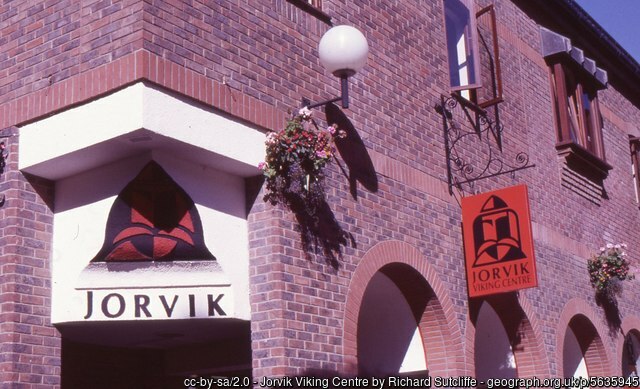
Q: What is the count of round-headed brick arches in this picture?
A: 4